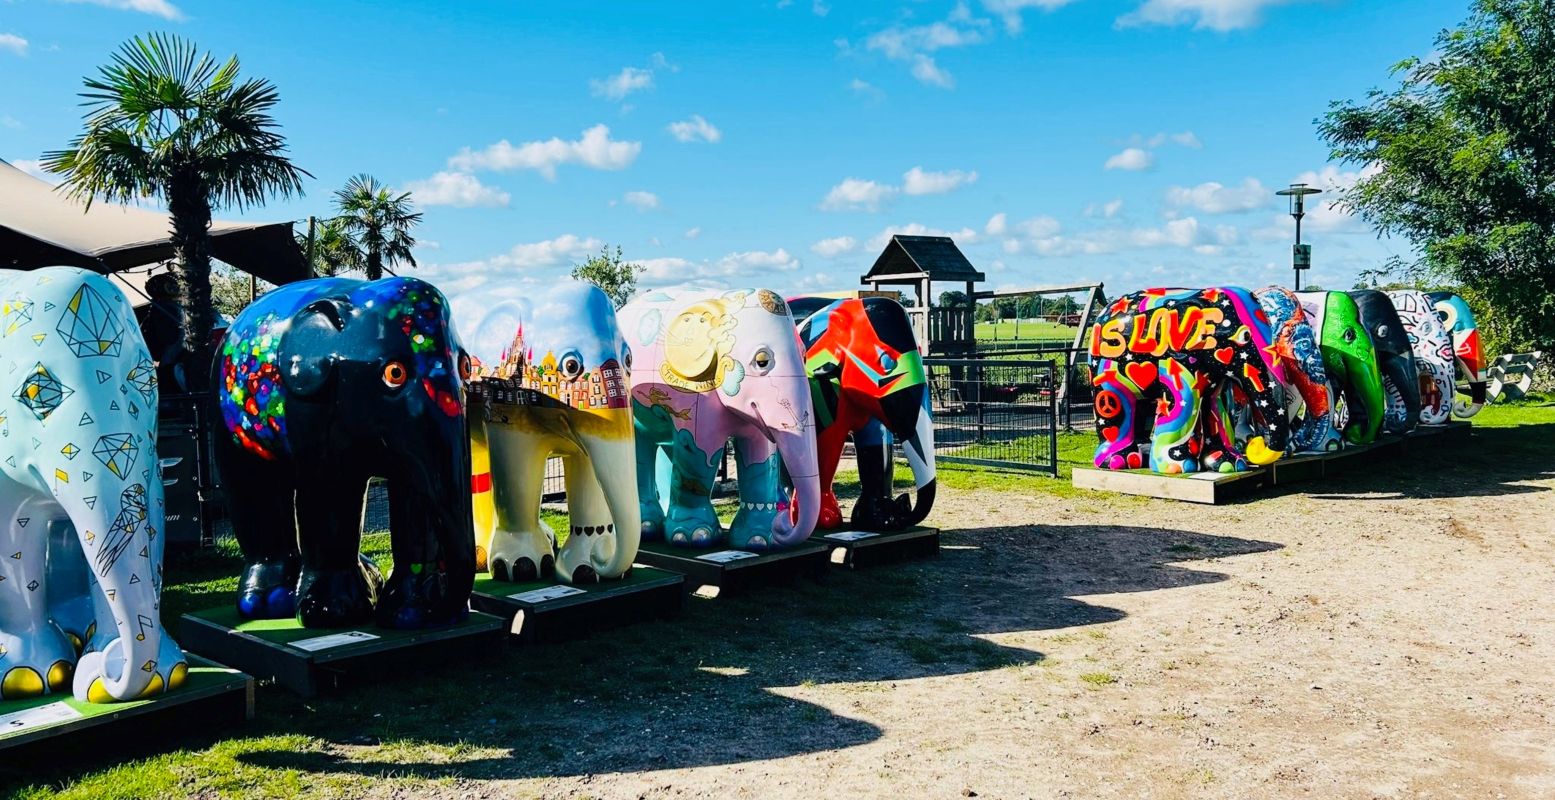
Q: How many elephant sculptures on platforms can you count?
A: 11